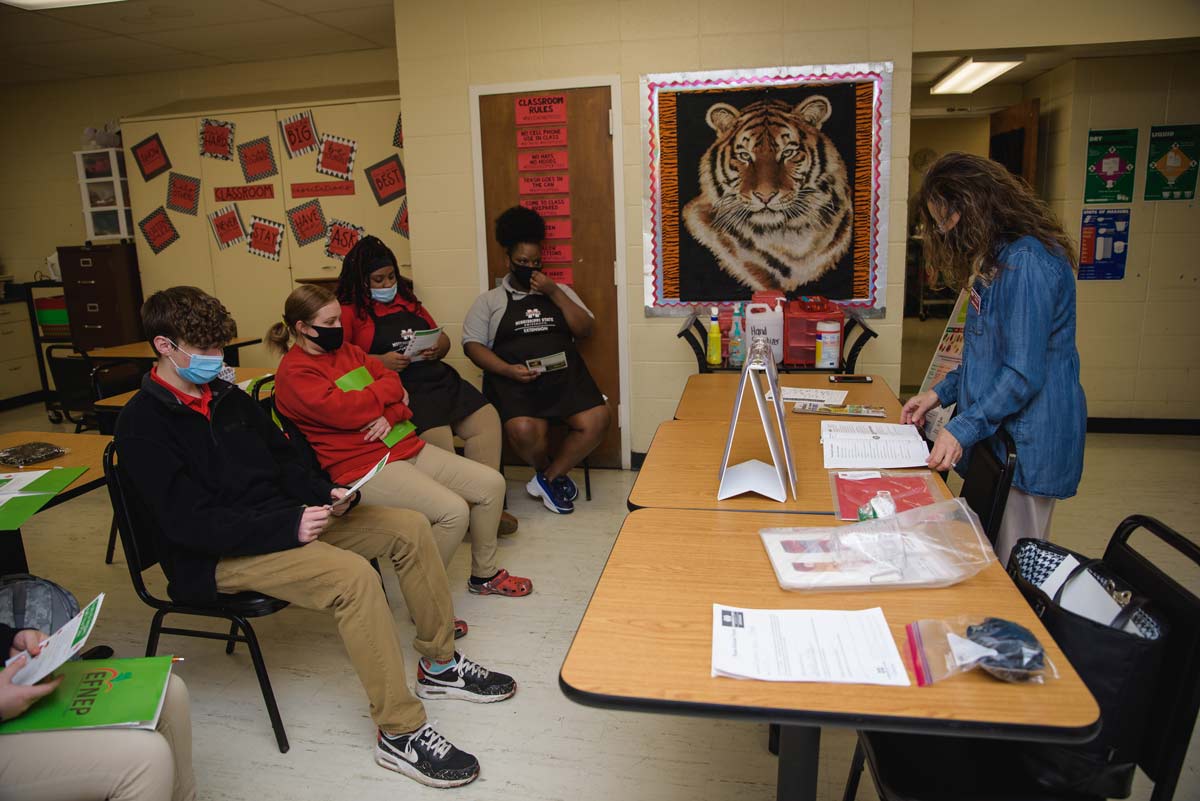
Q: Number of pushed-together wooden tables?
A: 3